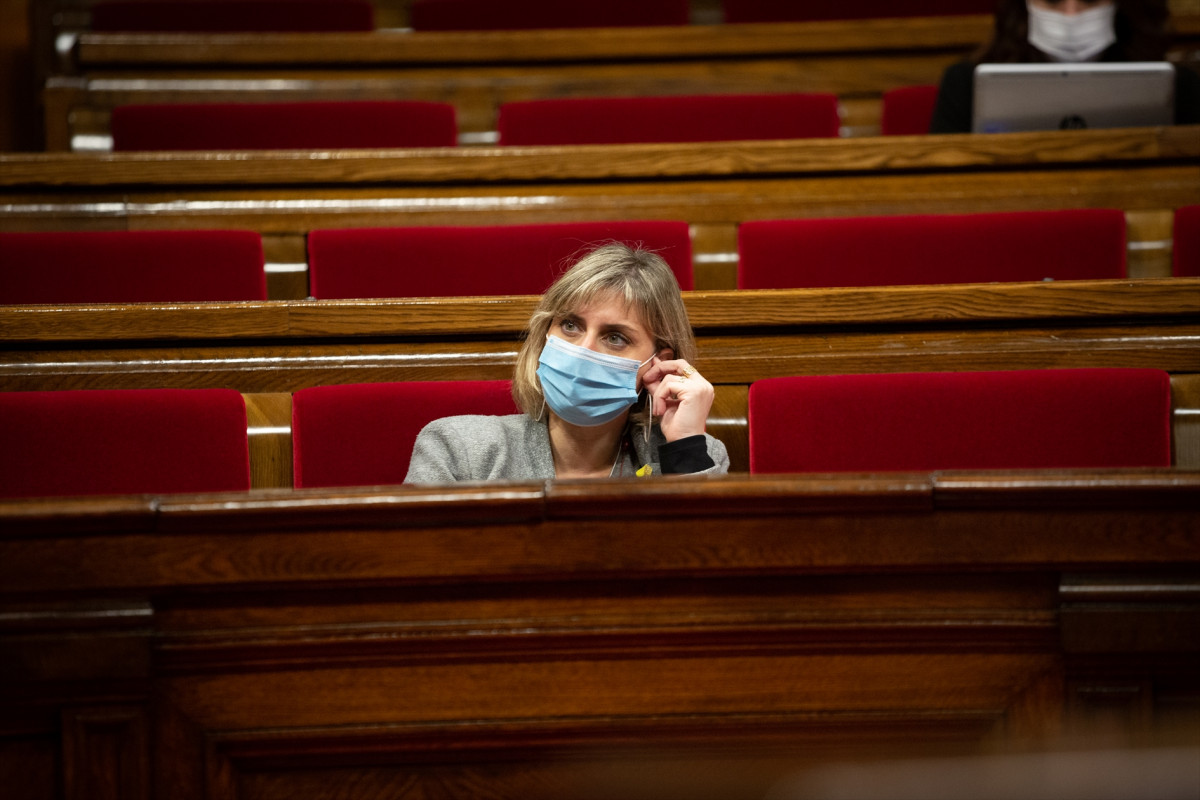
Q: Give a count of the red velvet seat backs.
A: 13